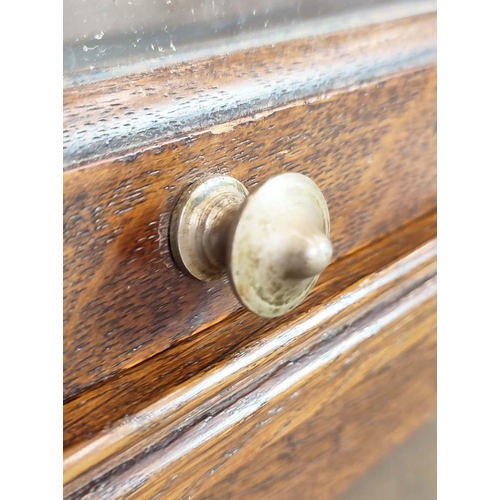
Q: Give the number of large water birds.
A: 0